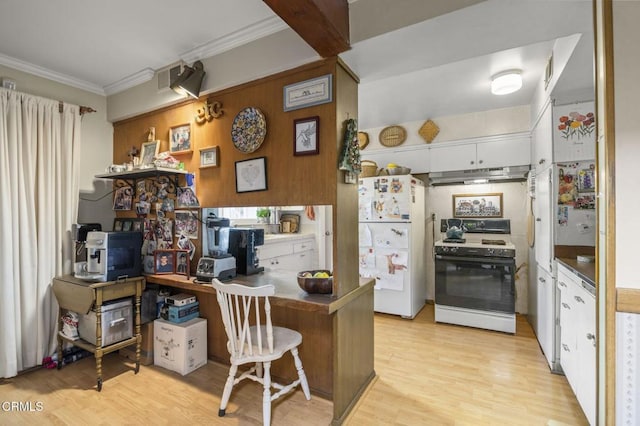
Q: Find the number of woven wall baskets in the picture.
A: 3